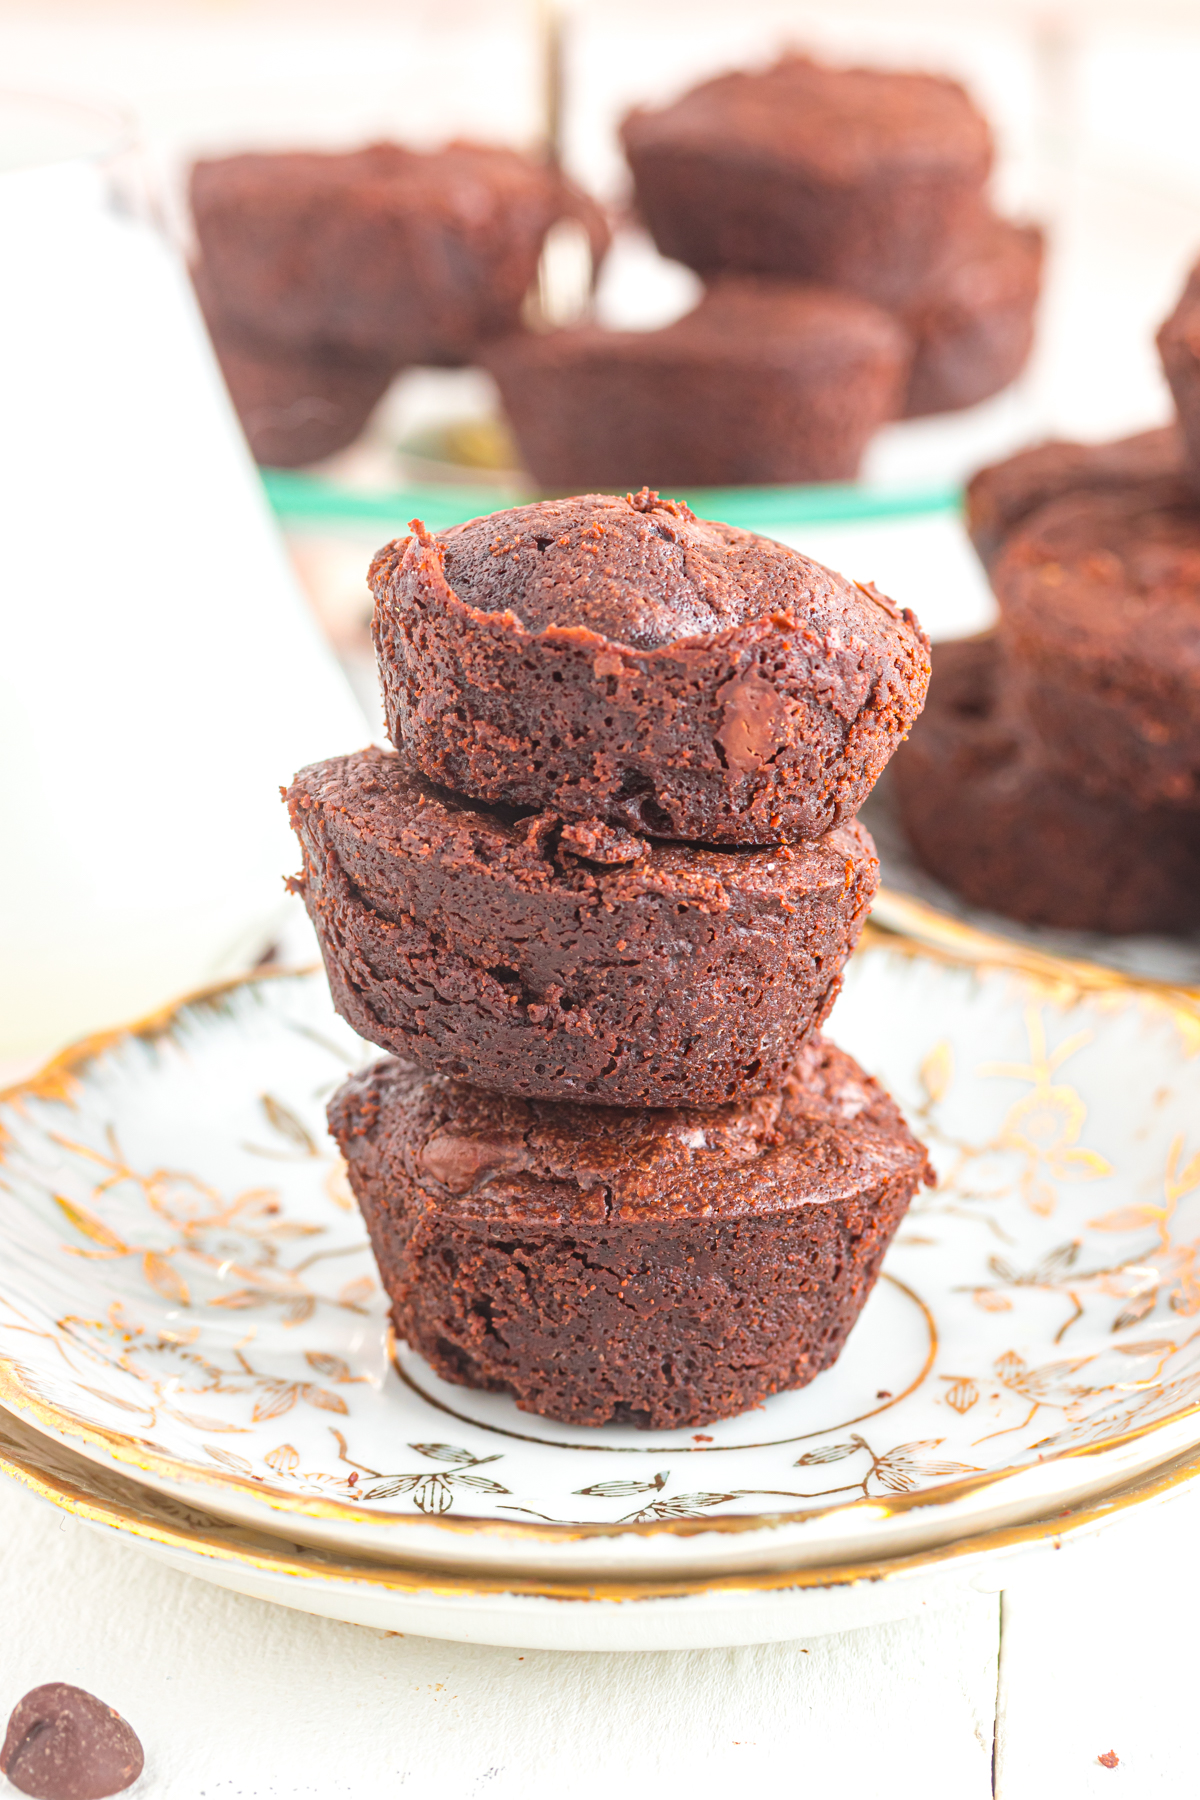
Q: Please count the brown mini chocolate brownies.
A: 12